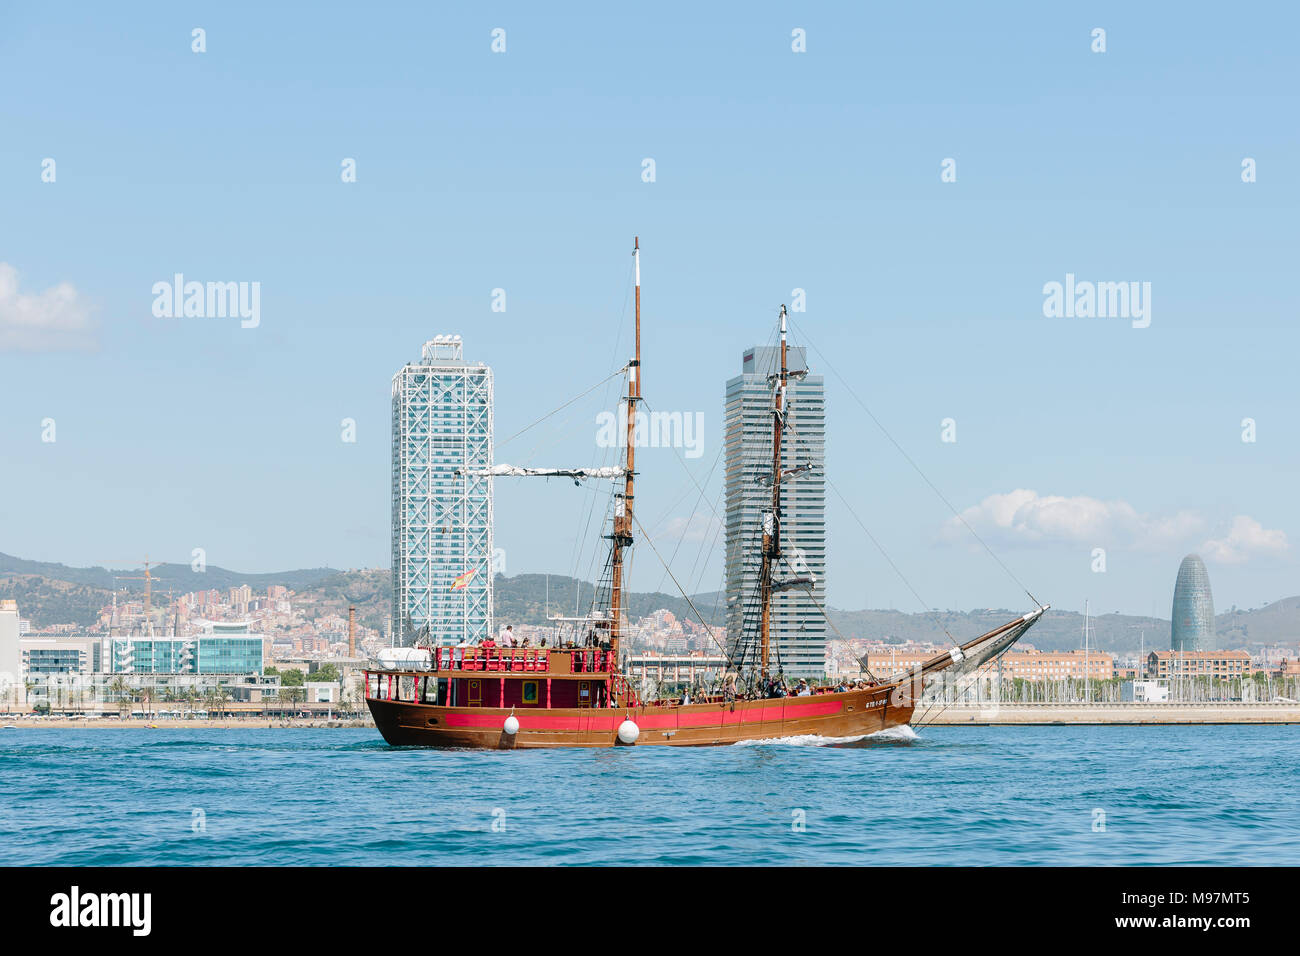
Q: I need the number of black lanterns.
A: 0